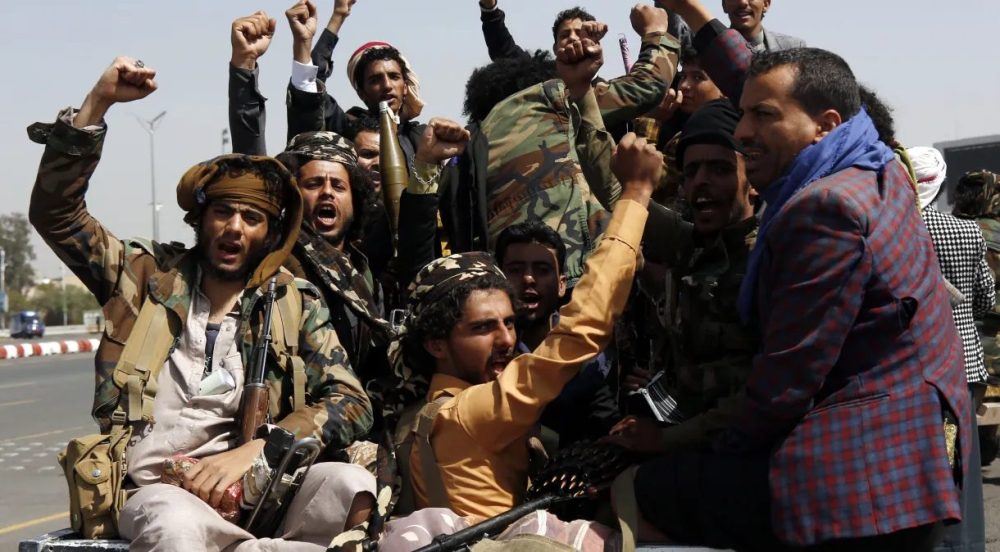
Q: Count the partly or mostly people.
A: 15